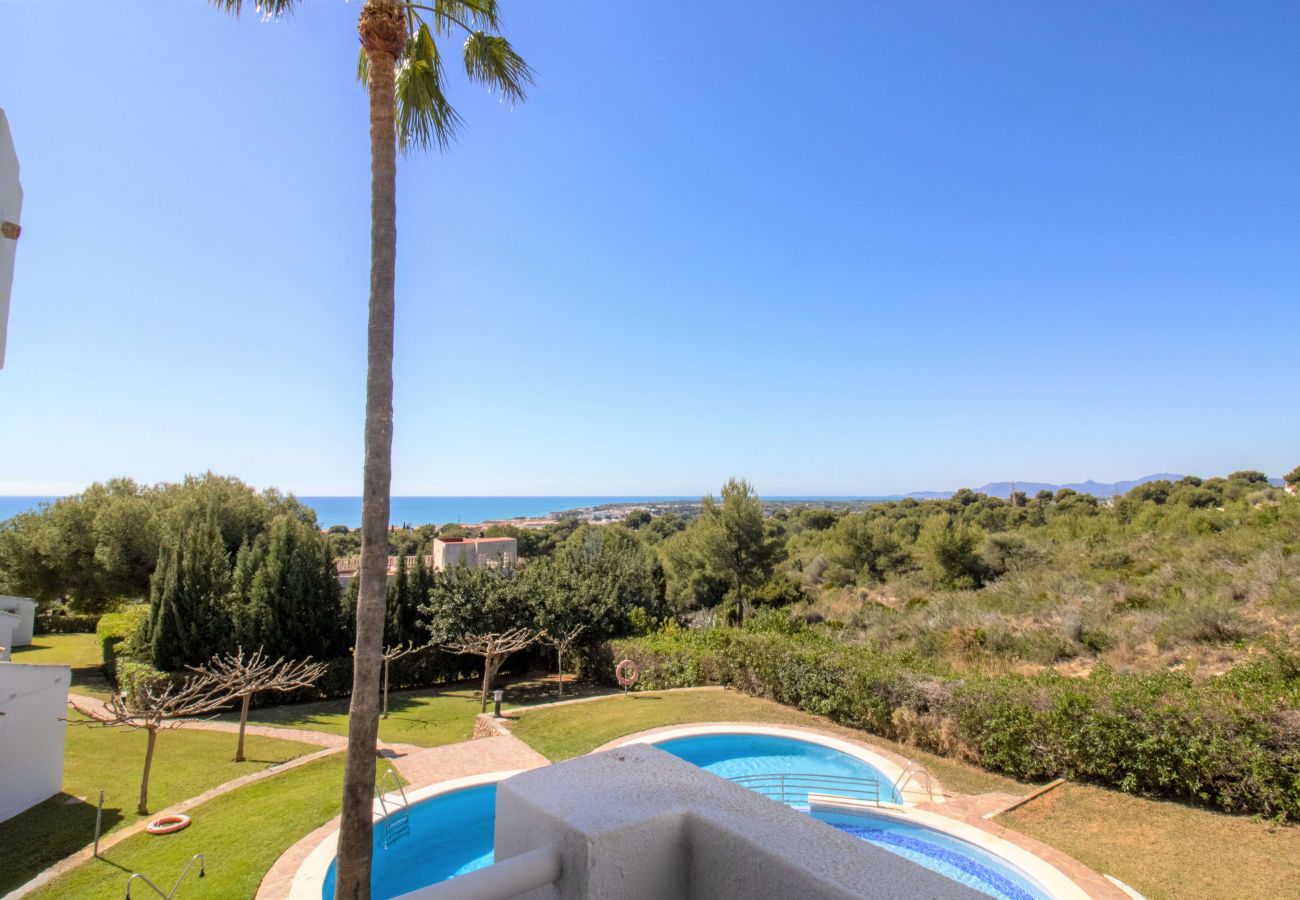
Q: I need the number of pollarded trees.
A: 5